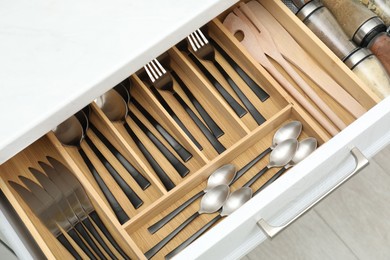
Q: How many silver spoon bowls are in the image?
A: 6